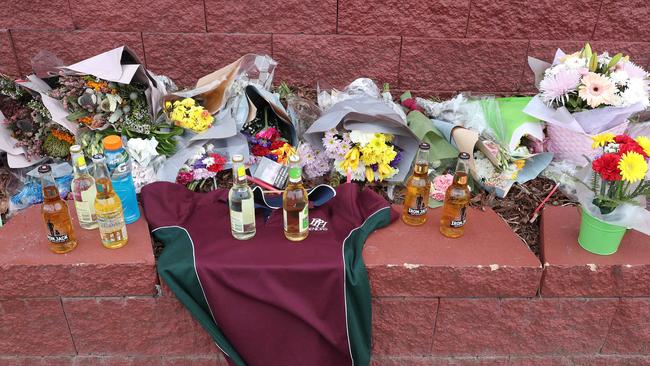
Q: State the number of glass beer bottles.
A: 7